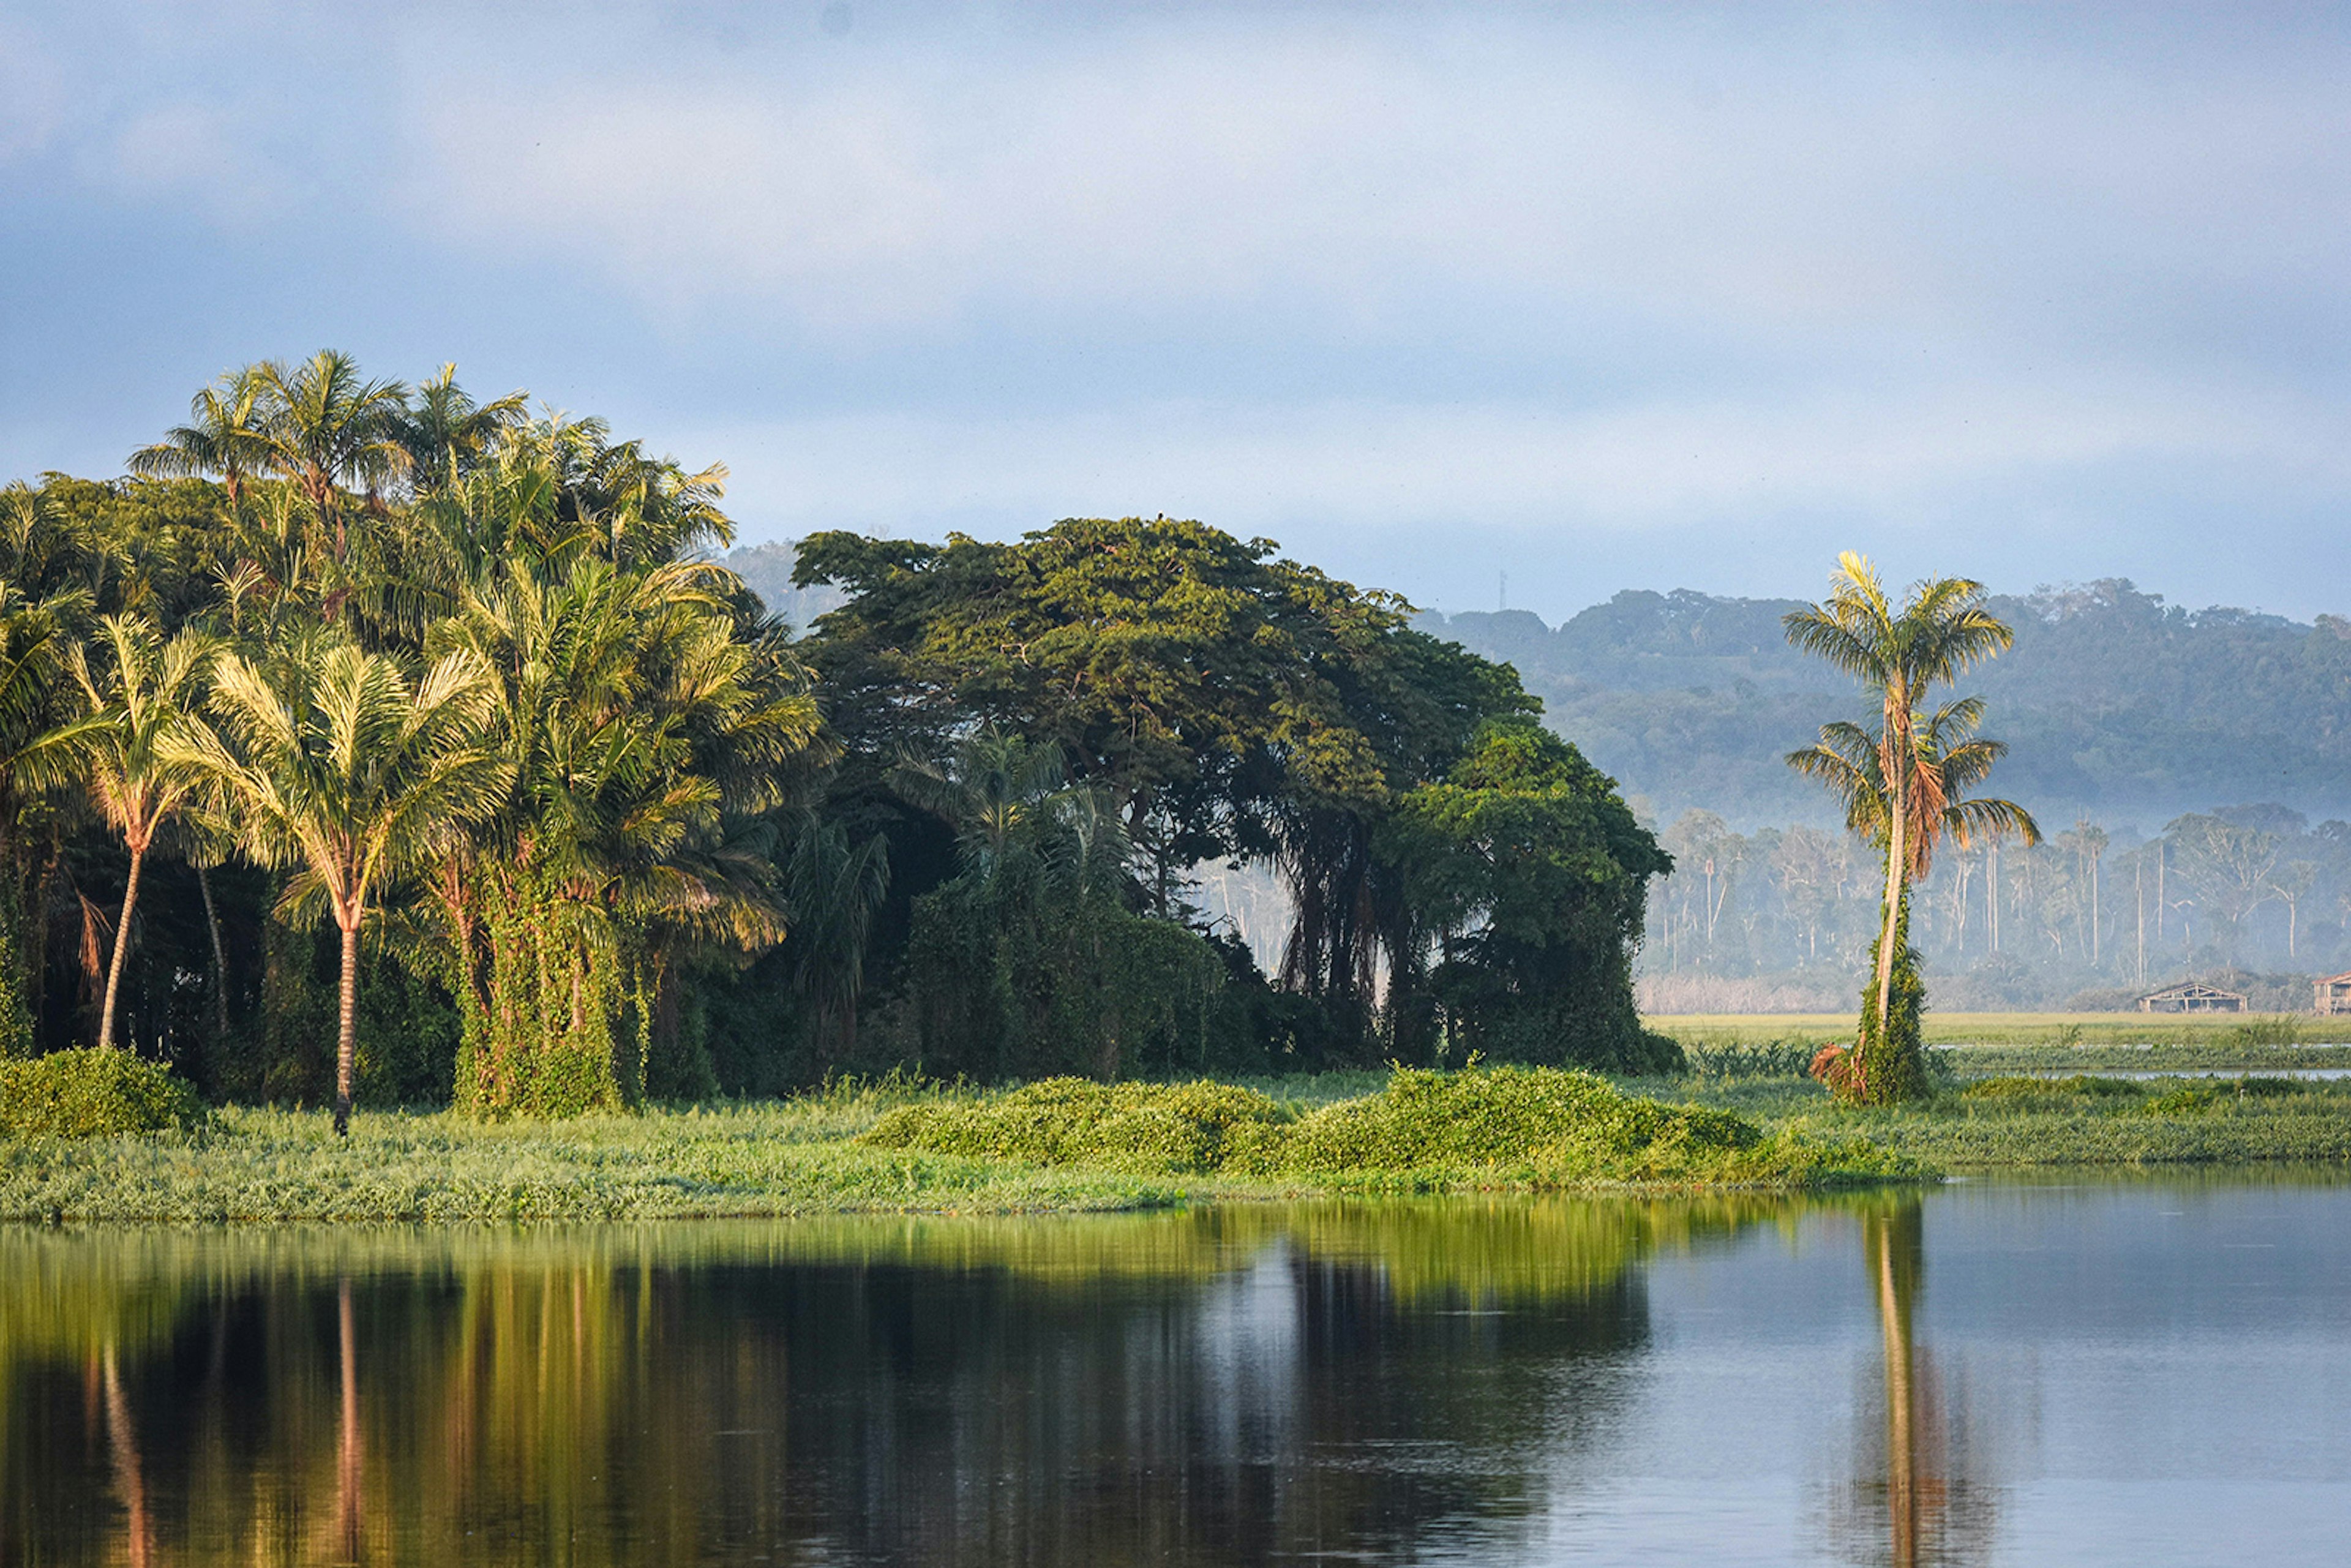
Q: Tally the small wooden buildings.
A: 2